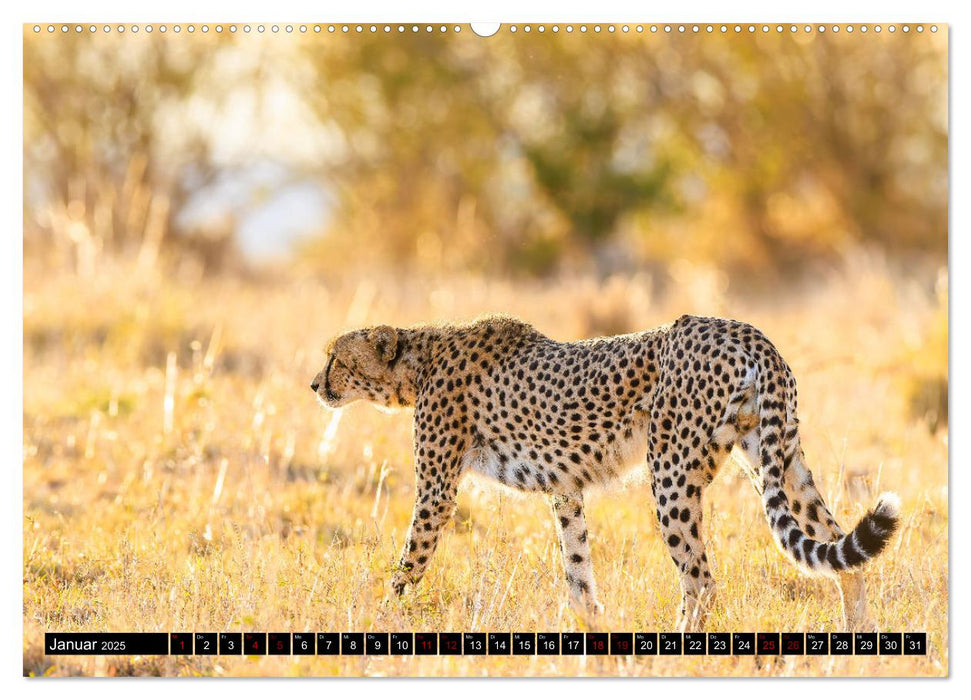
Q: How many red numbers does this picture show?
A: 9